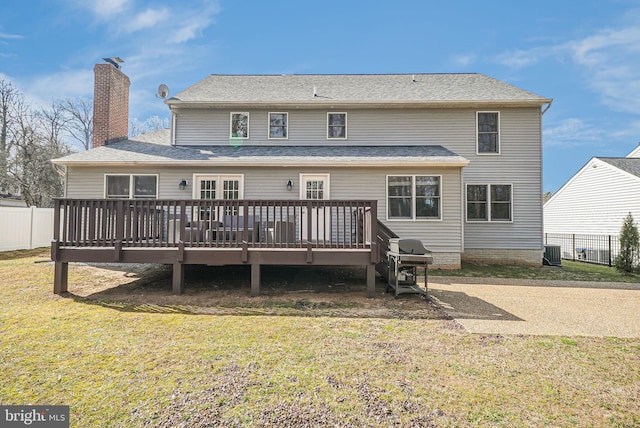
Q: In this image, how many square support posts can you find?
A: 4